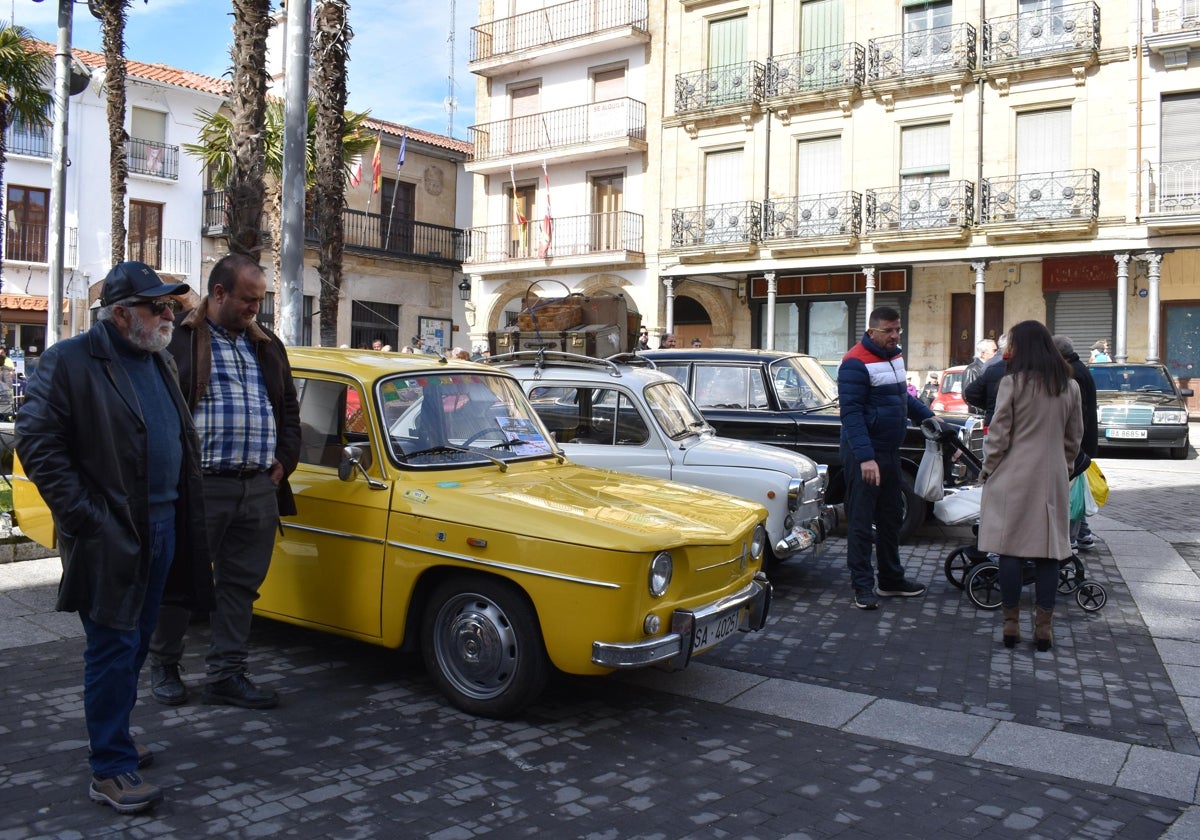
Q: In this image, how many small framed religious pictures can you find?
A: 0